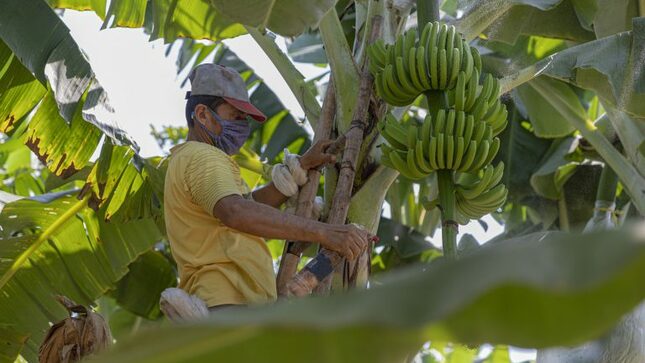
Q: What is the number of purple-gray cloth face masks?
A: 1